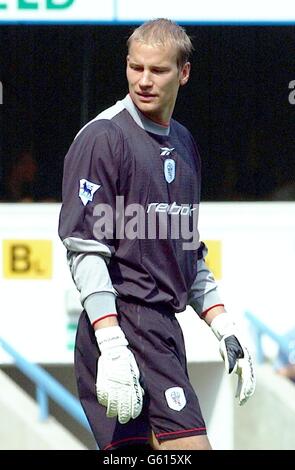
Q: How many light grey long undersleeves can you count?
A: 2